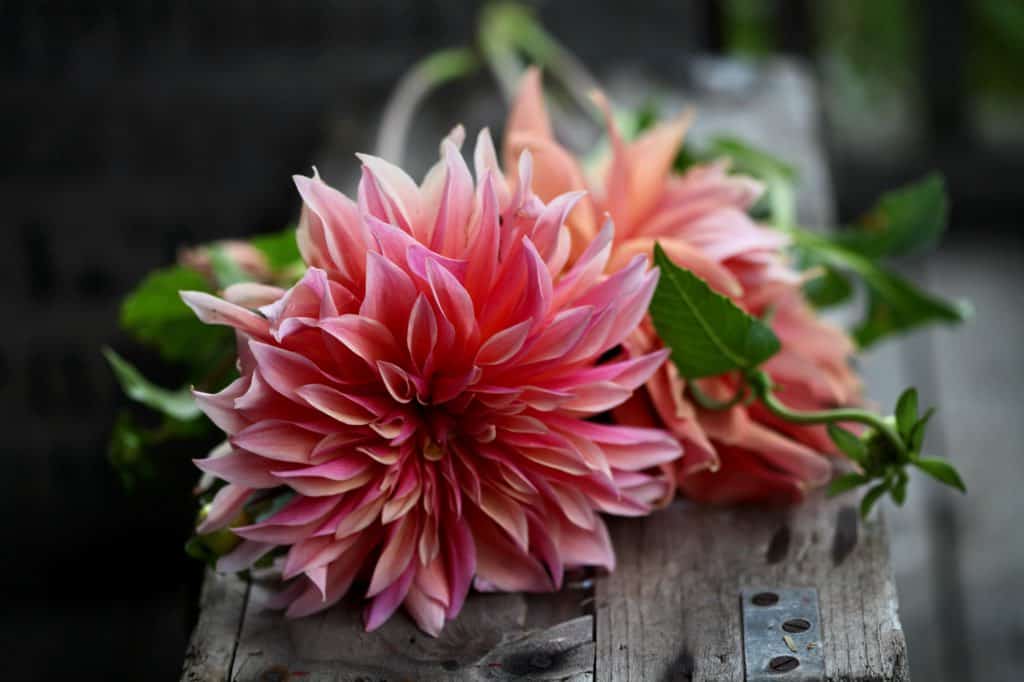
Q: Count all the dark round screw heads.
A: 3